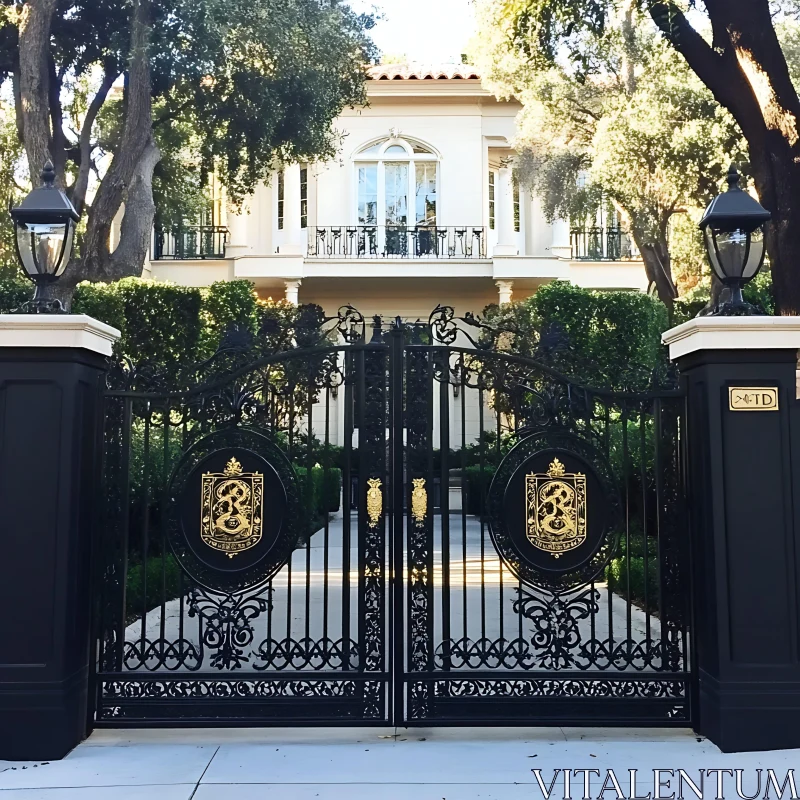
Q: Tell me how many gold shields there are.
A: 2